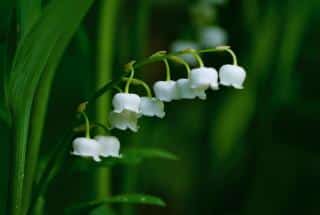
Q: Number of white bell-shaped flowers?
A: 9